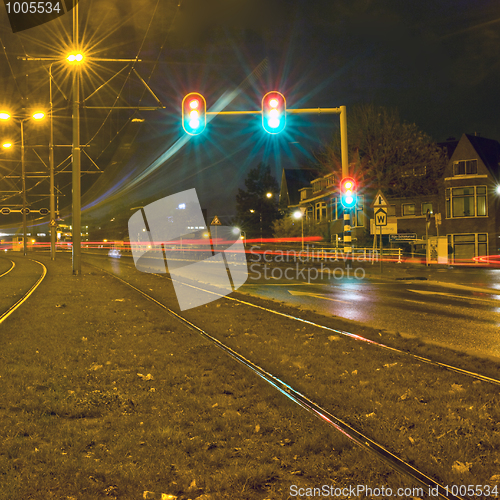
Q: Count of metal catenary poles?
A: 3